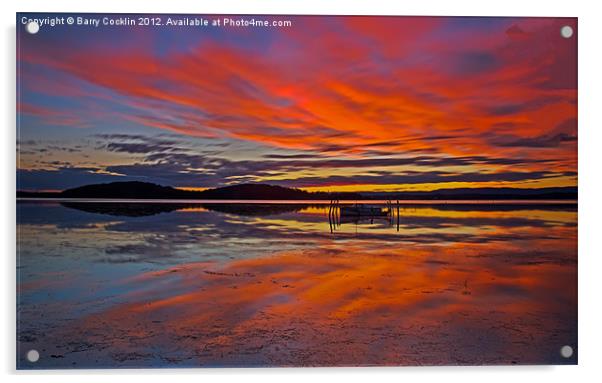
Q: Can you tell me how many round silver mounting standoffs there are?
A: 4